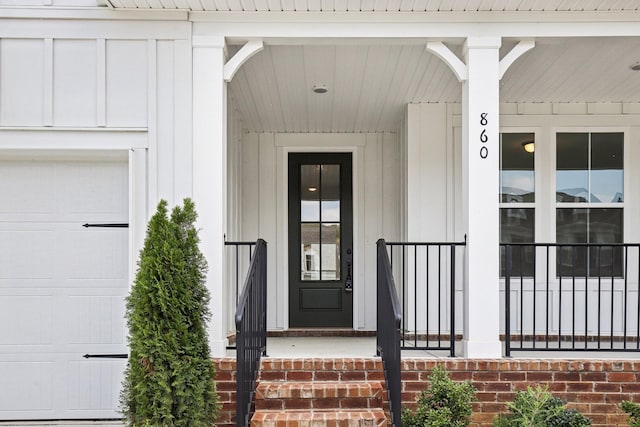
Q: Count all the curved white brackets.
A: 3